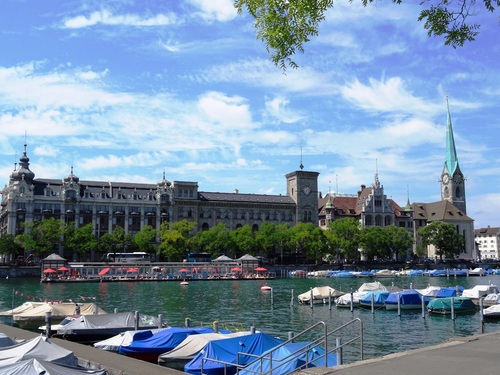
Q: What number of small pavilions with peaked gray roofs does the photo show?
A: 3